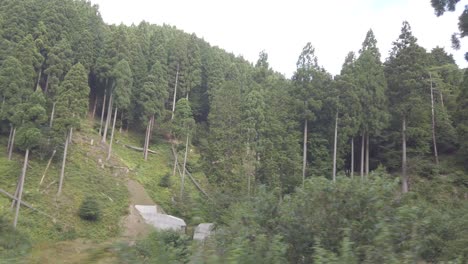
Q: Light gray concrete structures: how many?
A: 2